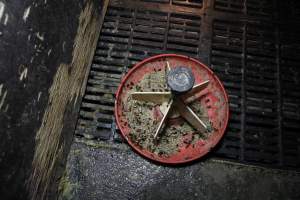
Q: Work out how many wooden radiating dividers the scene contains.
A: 5